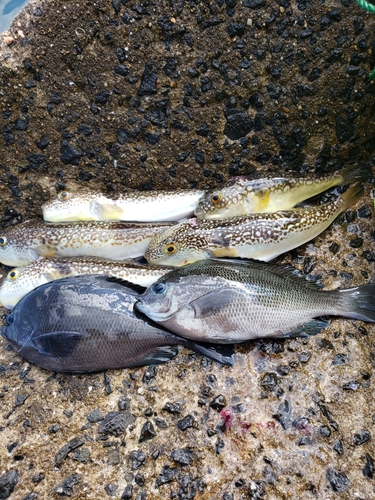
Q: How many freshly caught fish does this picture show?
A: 7